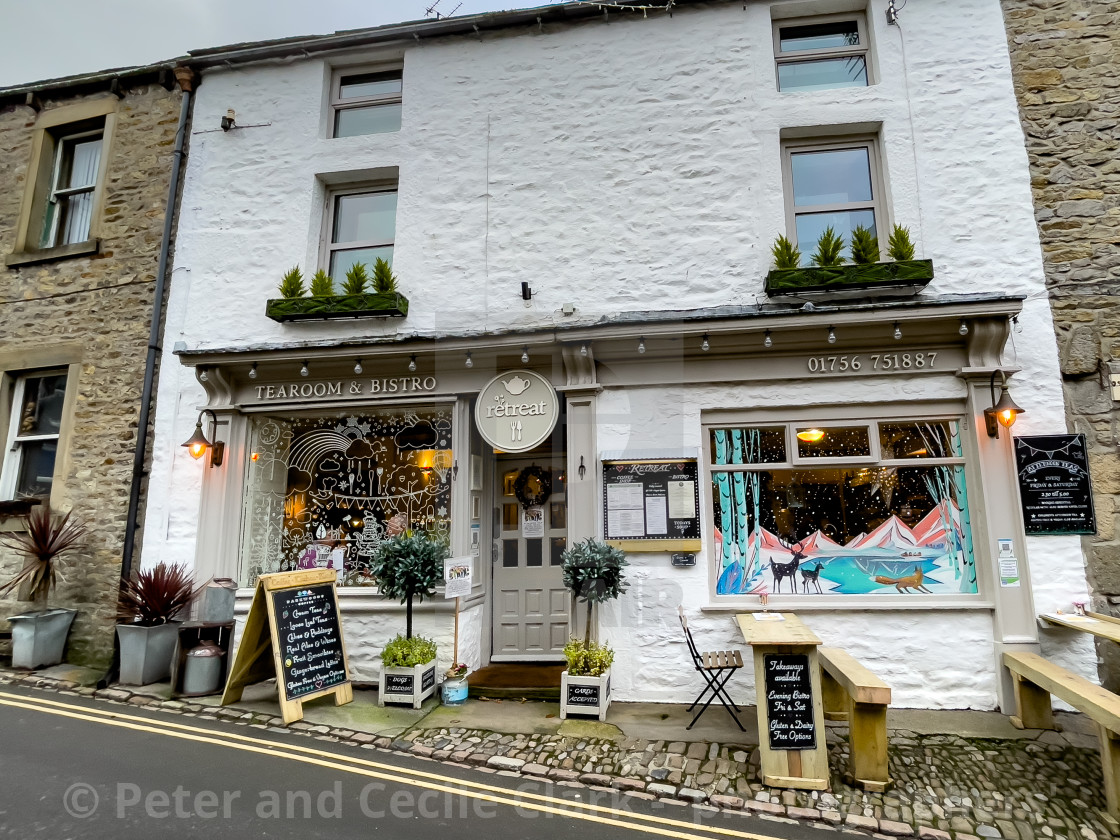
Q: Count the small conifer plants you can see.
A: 8